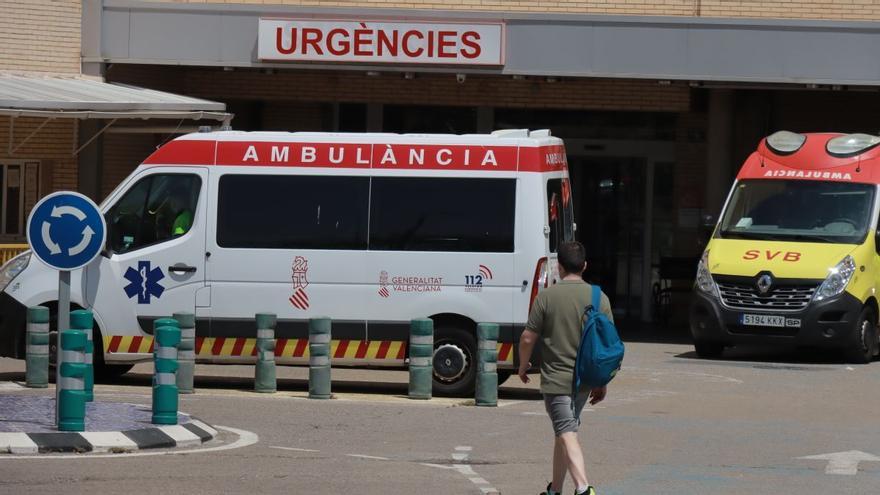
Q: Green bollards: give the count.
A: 10